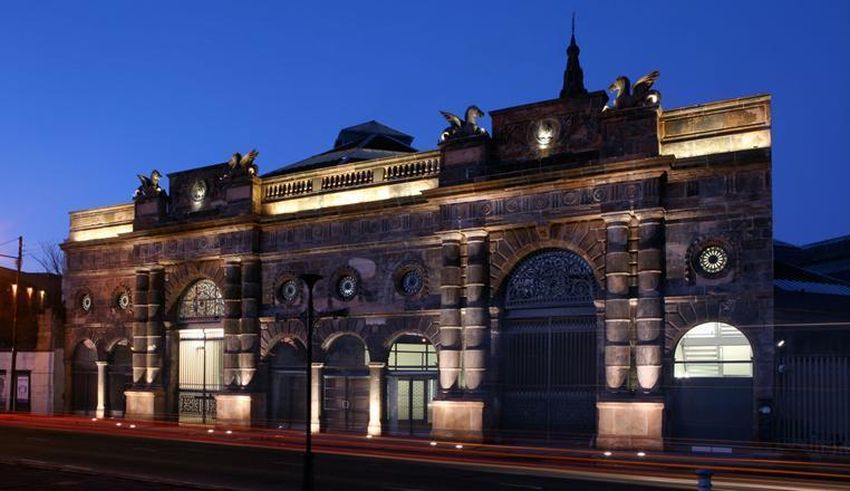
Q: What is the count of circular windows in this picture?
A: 6